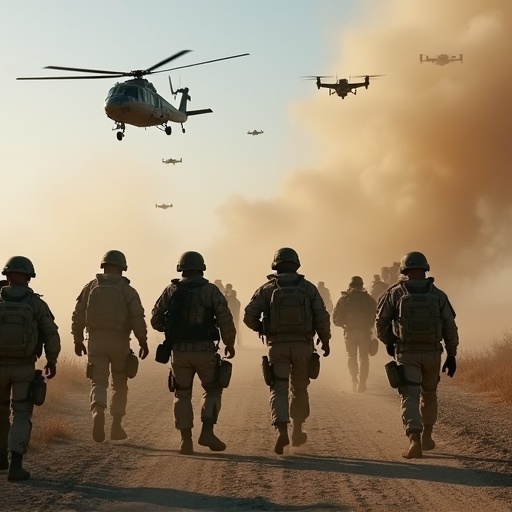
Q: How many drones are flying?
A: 5